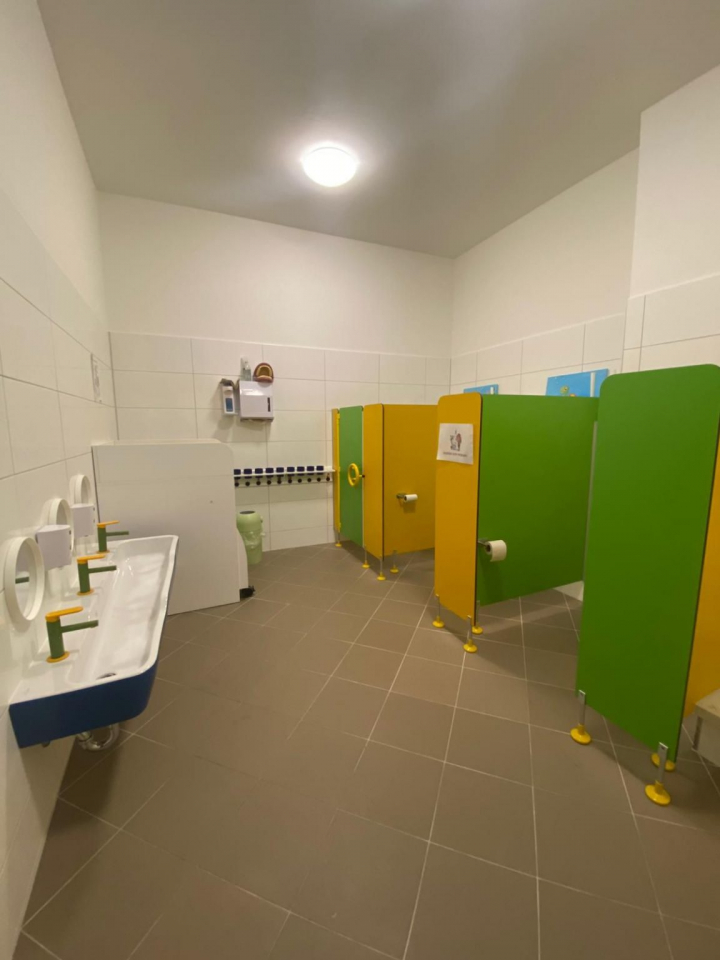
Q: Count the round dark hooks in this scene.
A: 10